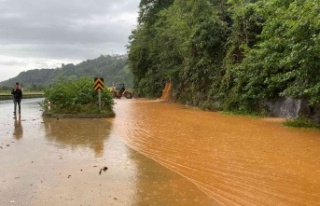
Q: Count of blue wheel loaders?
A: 0